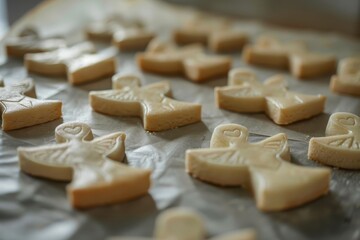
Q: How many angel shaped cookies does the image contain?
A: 14